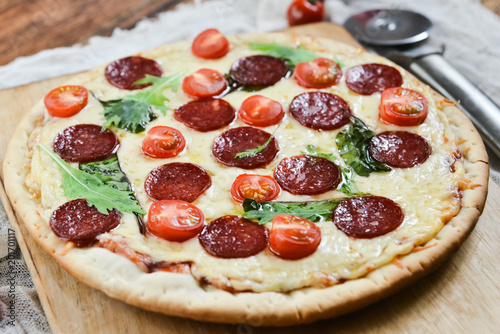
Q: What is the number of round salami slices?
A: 13